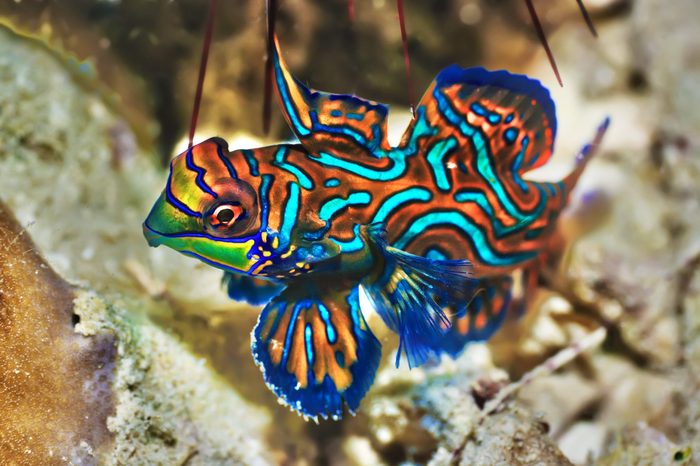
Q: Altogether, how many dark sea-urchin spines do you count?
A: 6